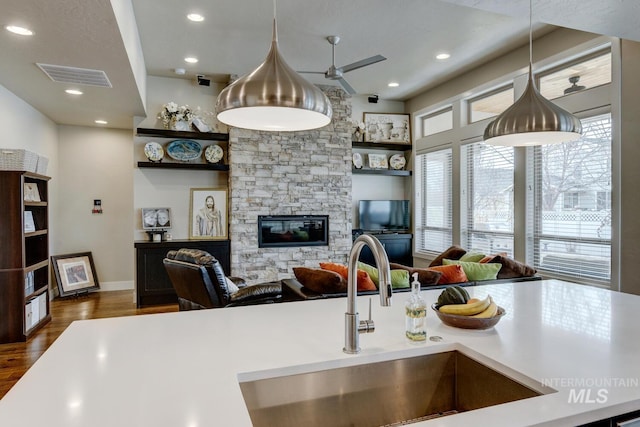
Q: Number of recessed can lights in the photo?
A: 7